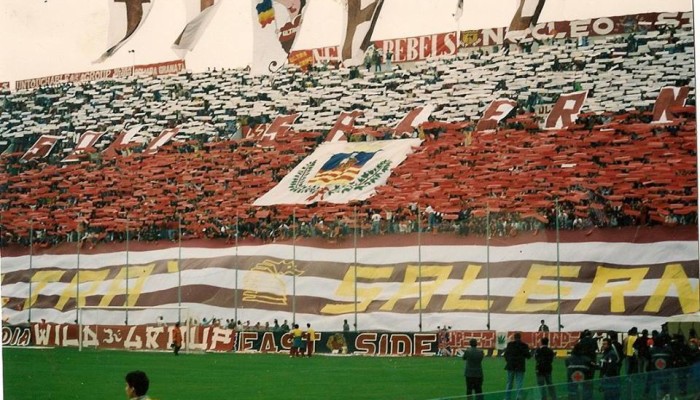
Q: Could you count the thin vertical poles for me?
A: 10